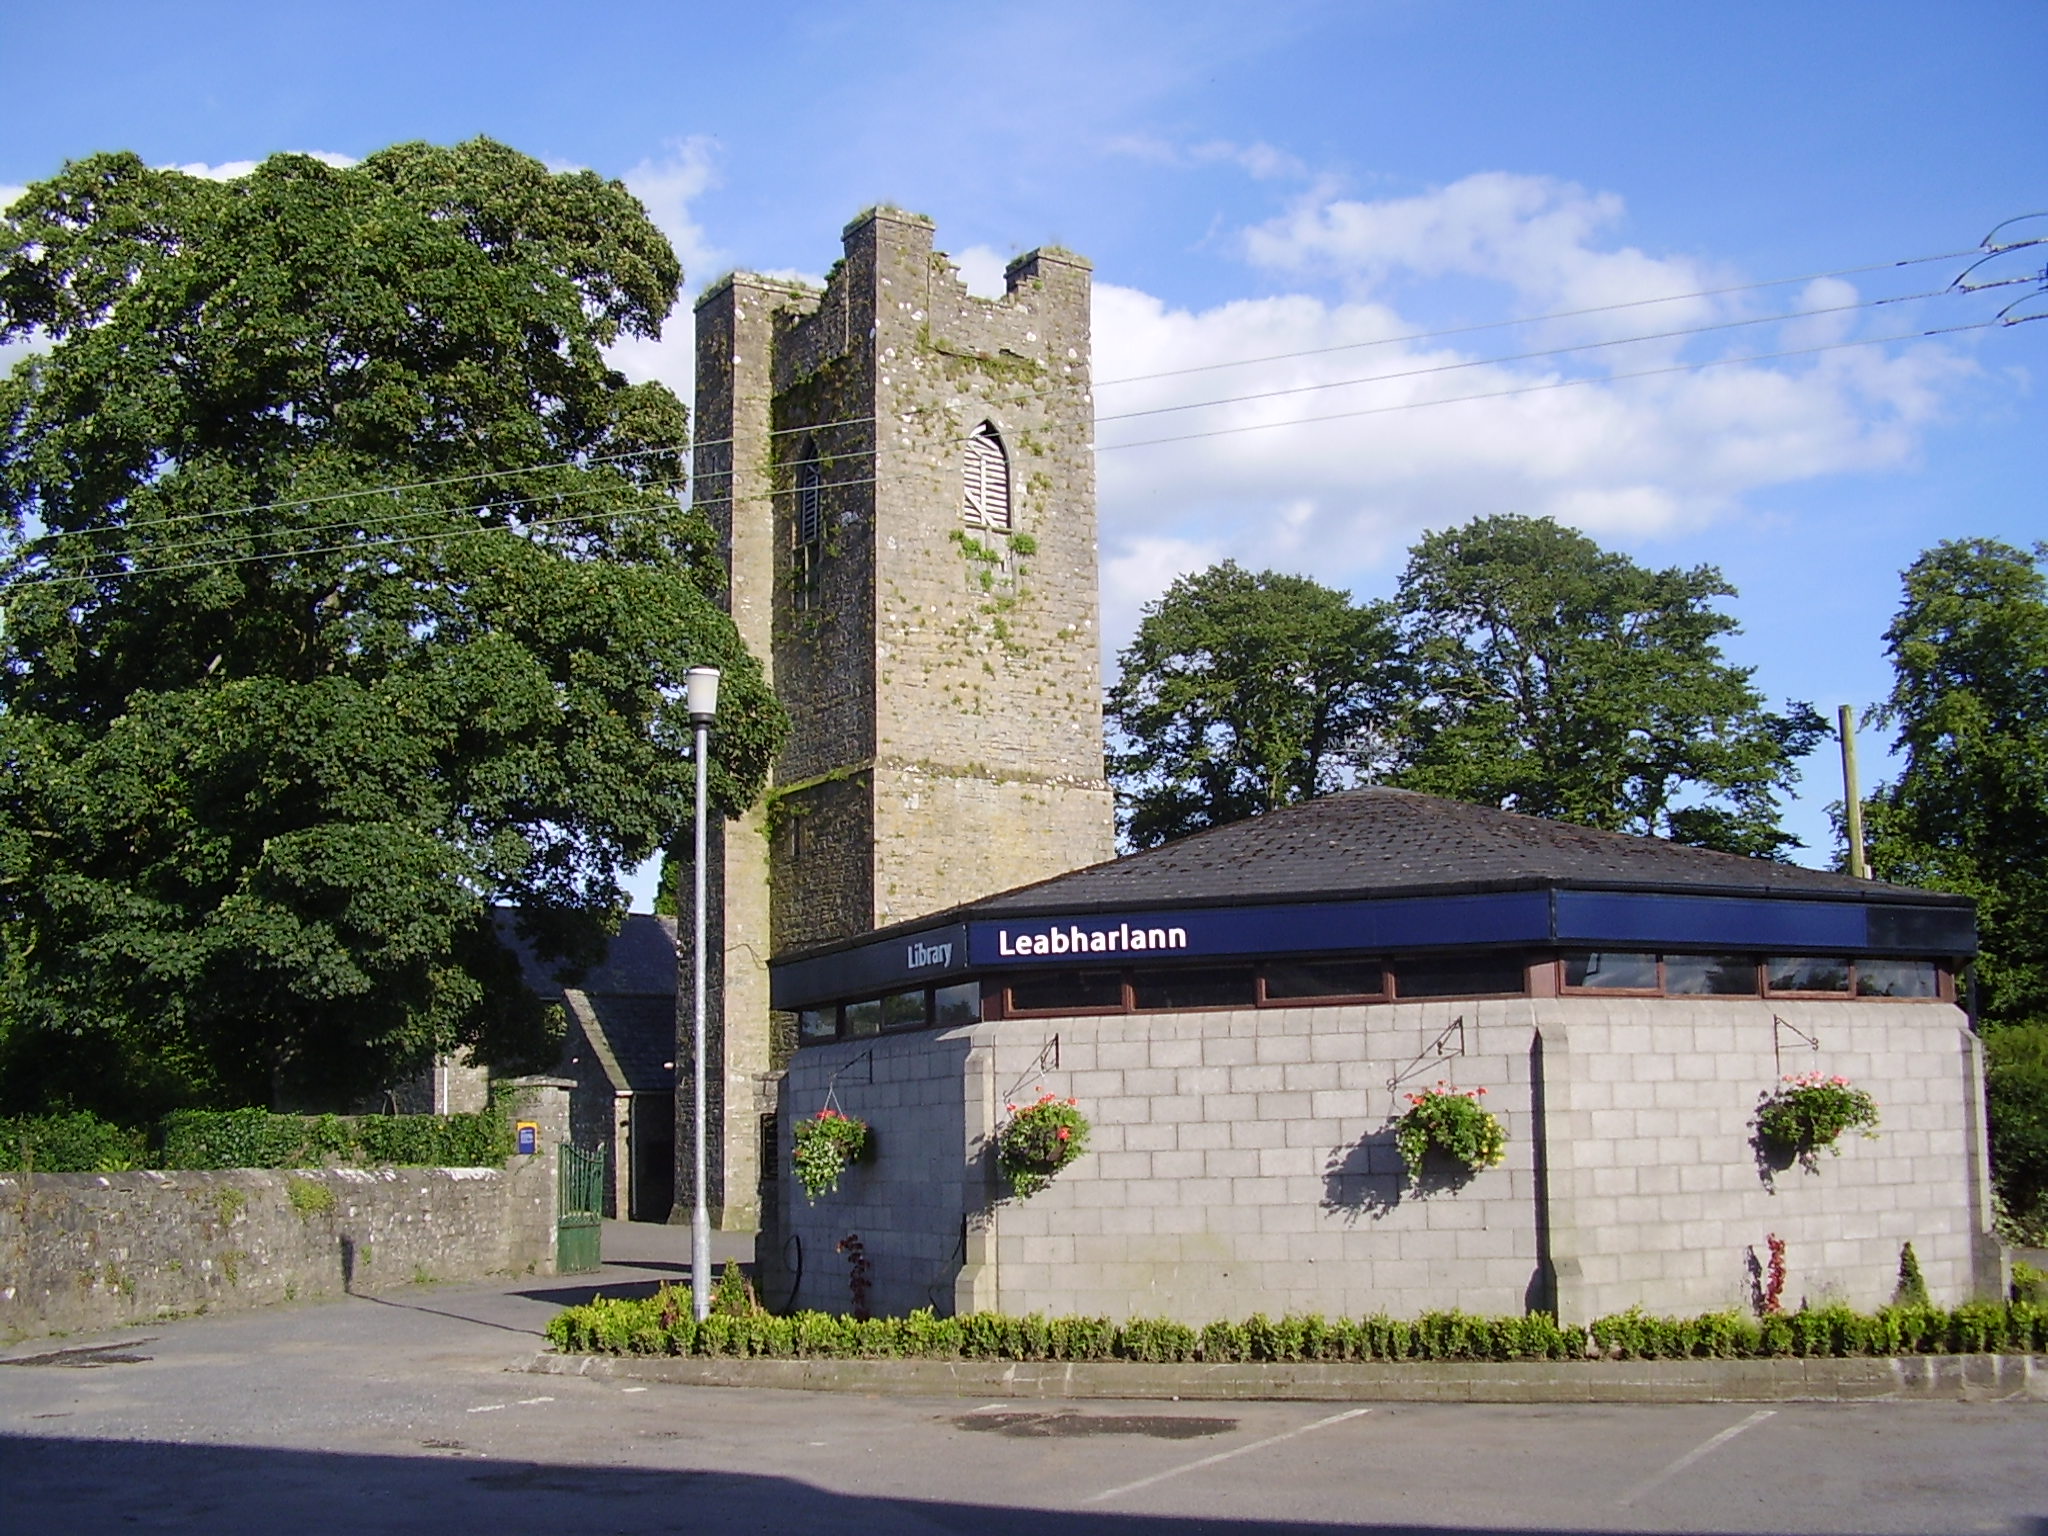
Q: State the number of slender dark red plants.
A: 2